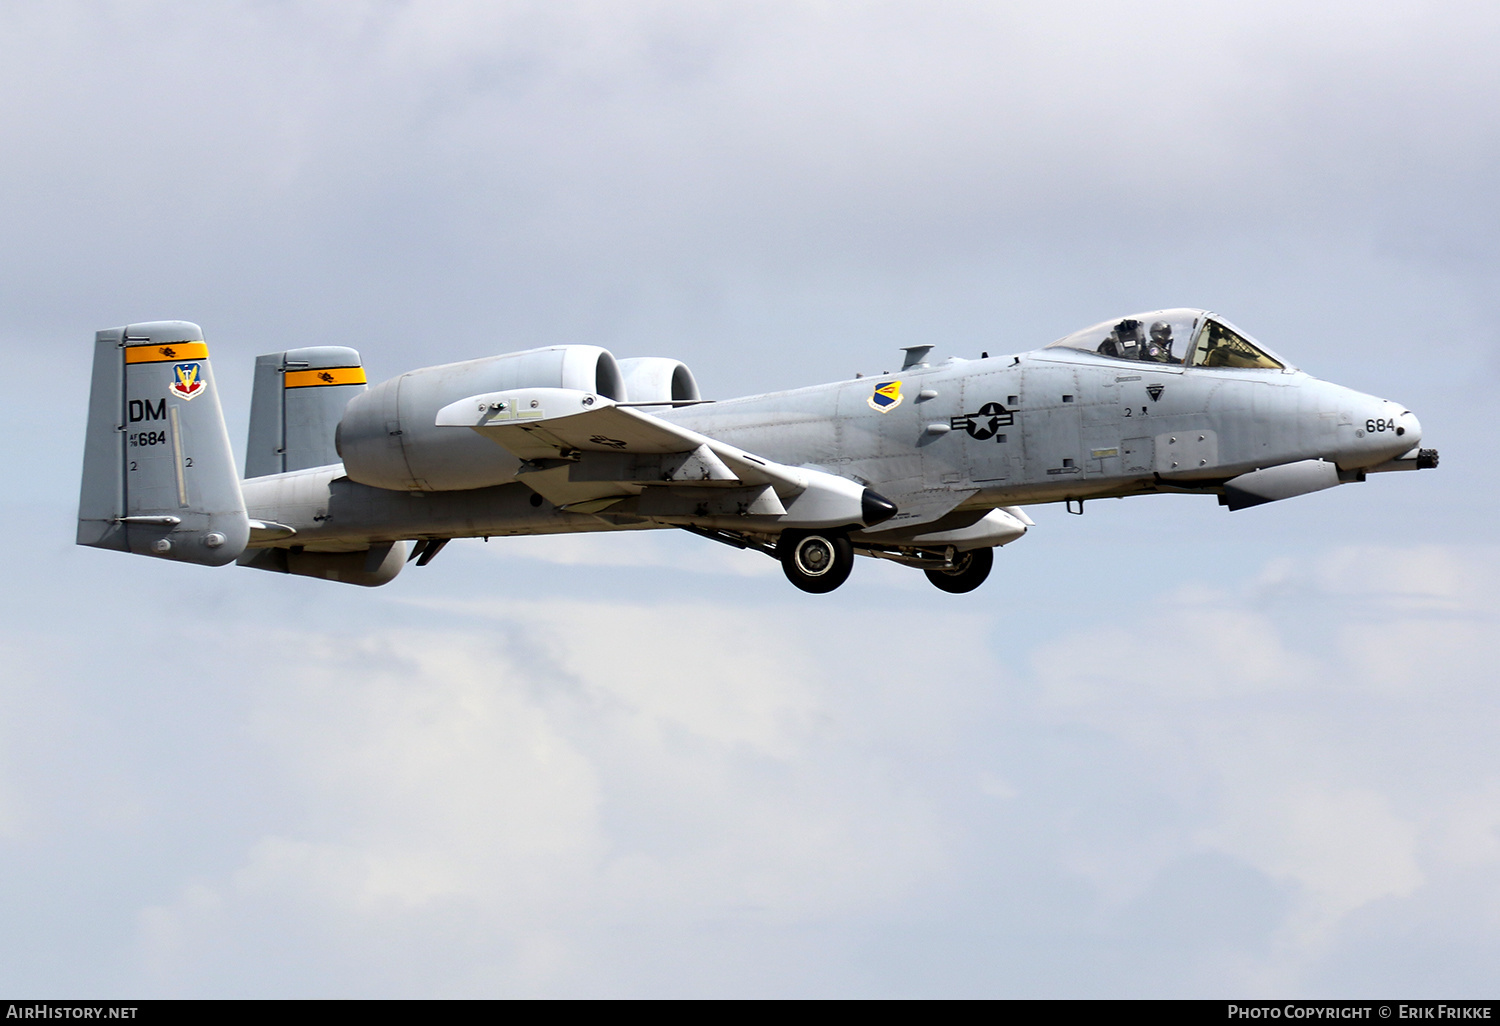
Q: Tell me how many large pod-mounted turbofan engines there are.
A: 2